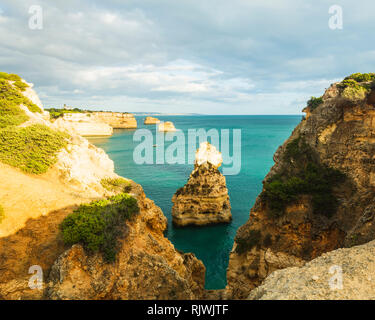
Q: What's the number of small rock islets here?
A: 3